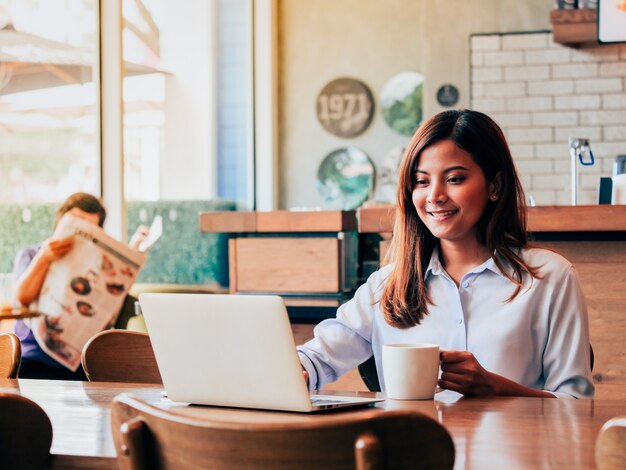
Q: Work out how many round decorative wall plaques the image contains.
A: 5